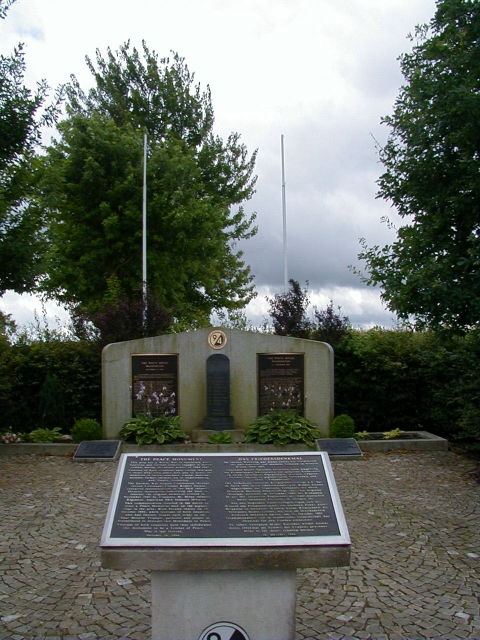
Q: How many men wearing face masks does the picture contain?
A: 0